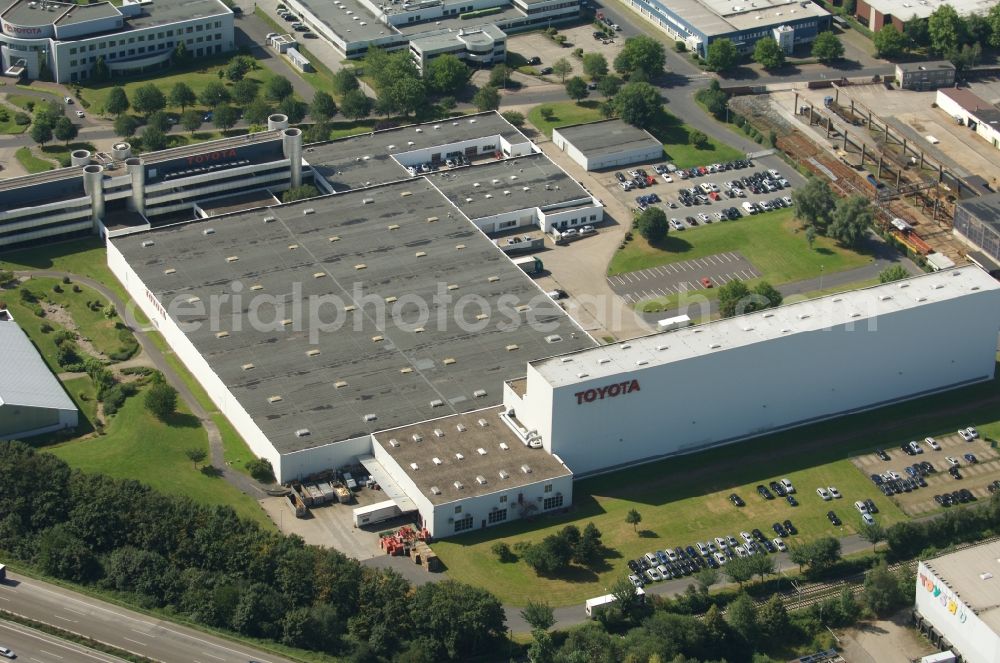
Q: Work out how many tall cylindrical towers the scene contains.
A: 6